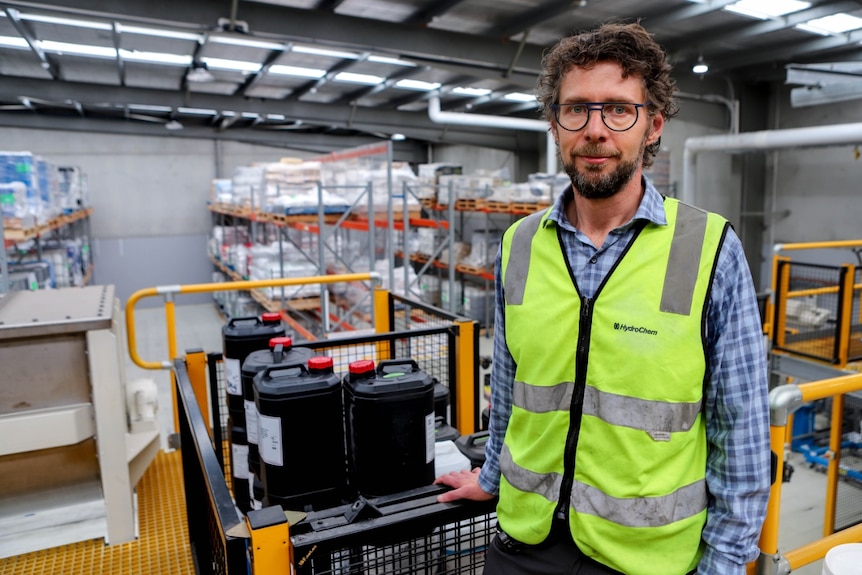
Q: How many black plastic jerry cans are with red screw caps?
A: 4